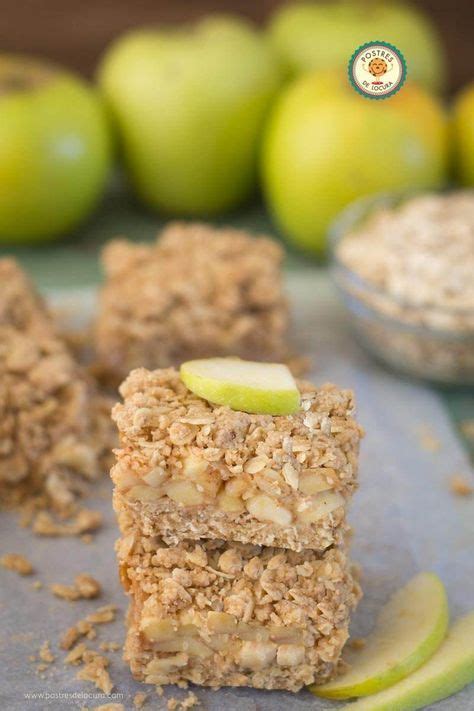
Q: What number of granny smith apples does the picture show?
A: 5